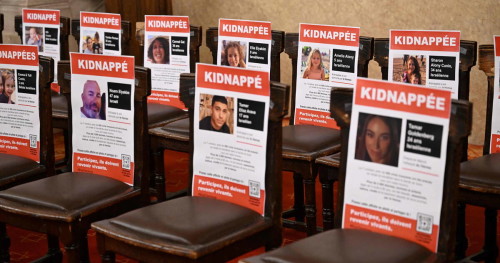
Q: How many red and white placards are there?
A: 11